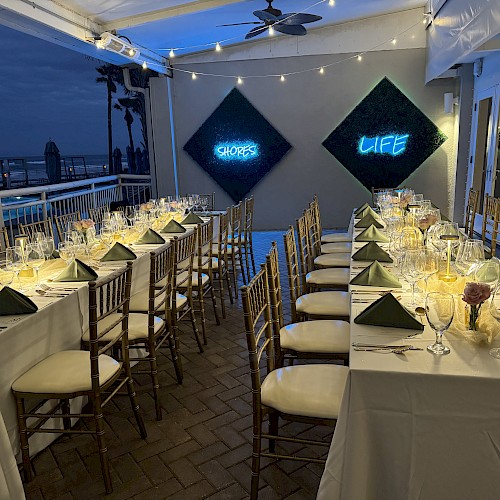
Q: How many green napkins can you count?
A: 13